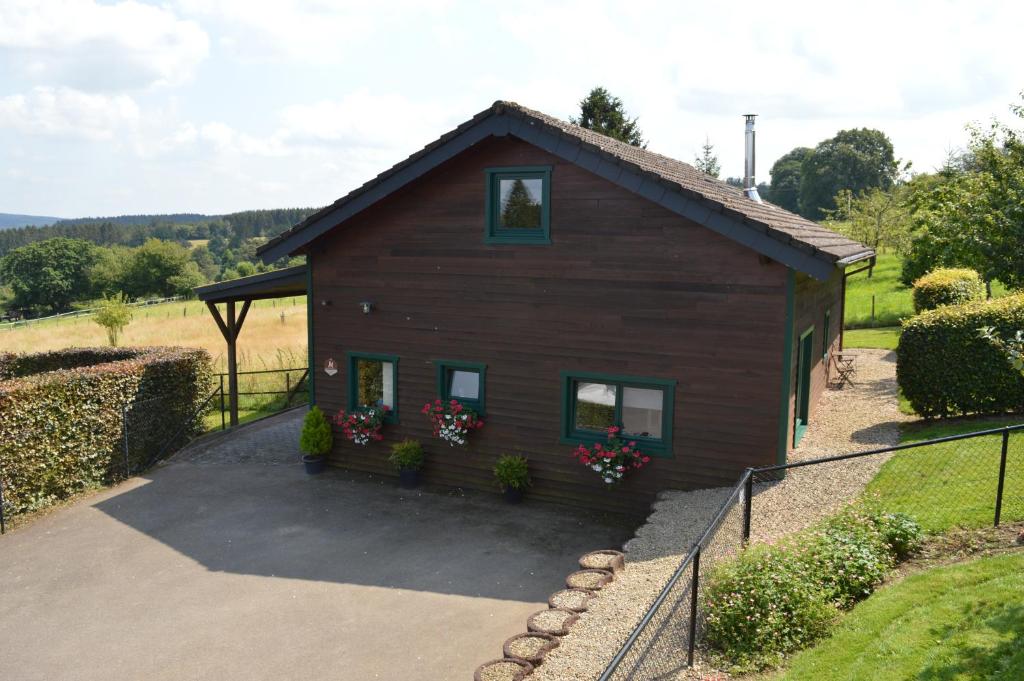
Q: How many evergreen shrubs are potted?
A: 3